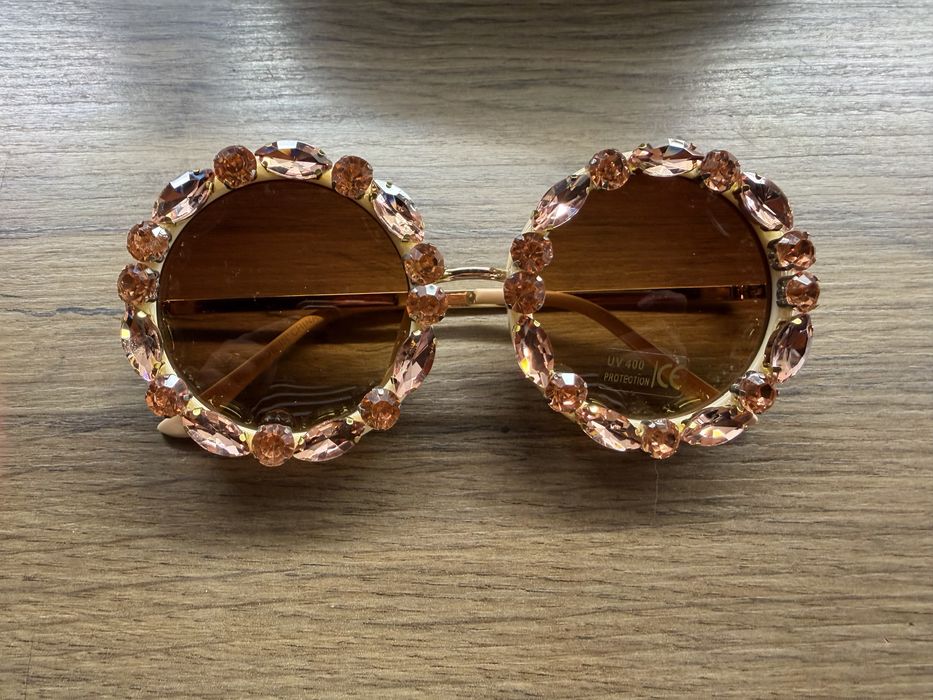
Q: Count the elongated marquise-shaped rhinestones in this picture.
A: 14